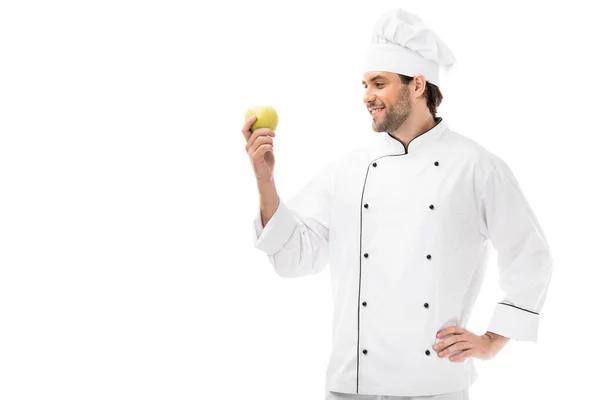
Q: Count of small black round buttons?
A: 10